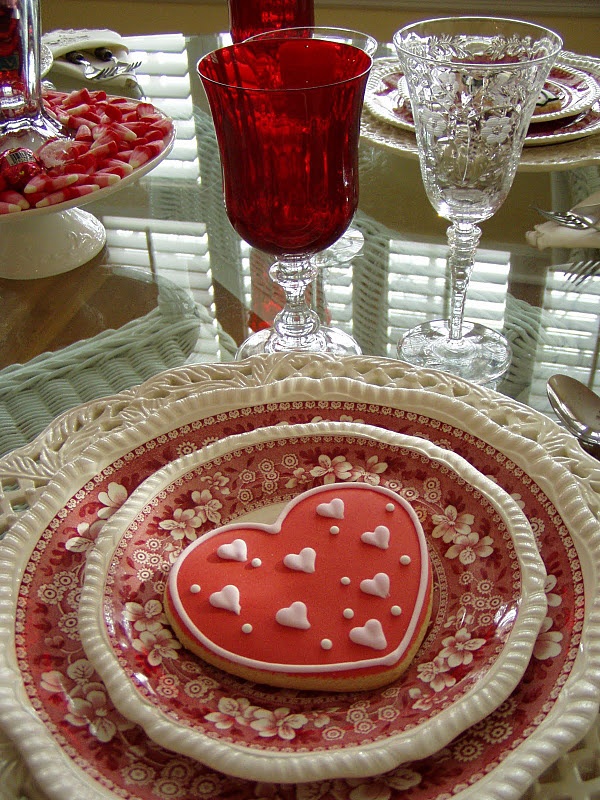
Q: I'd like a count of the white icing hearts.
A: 8